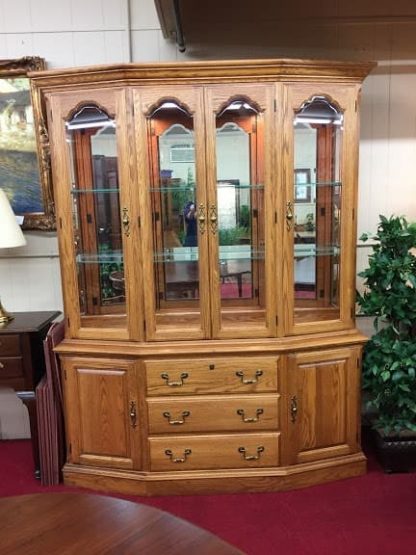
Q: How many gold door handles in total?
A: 6